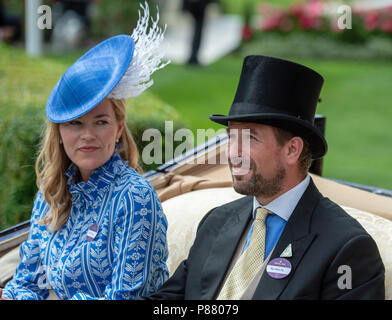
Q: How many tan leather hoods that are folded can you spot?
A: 1